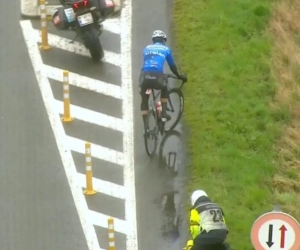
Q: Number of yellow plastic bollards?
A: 4